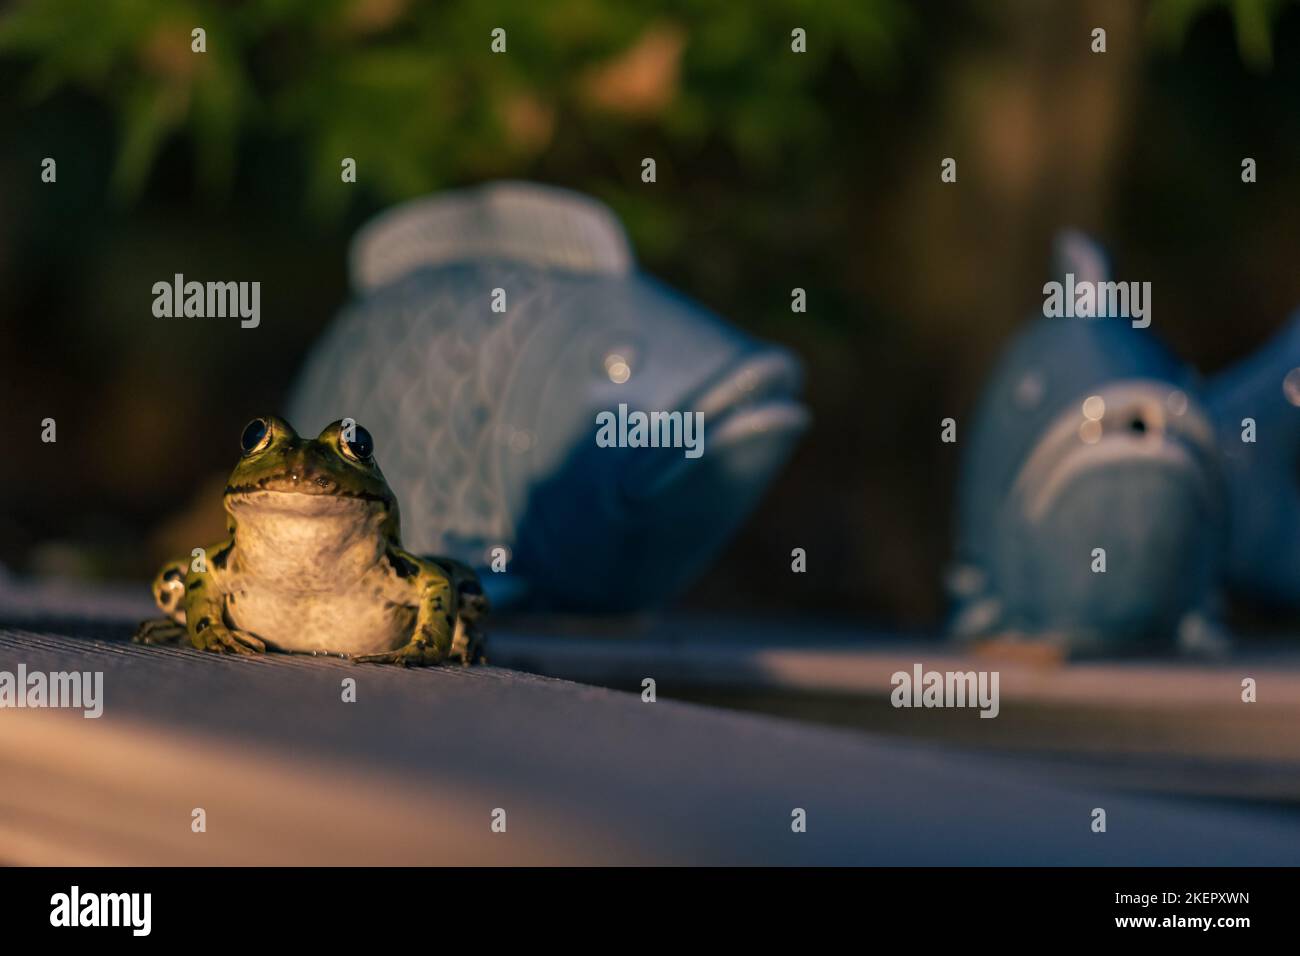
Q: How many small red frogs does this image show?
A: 0